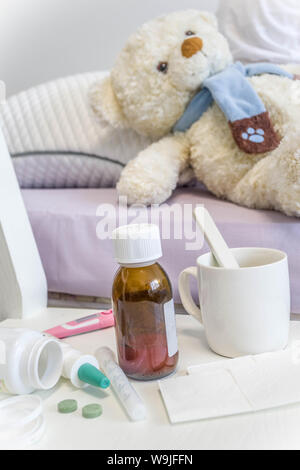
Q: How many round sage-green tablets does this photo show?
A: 2